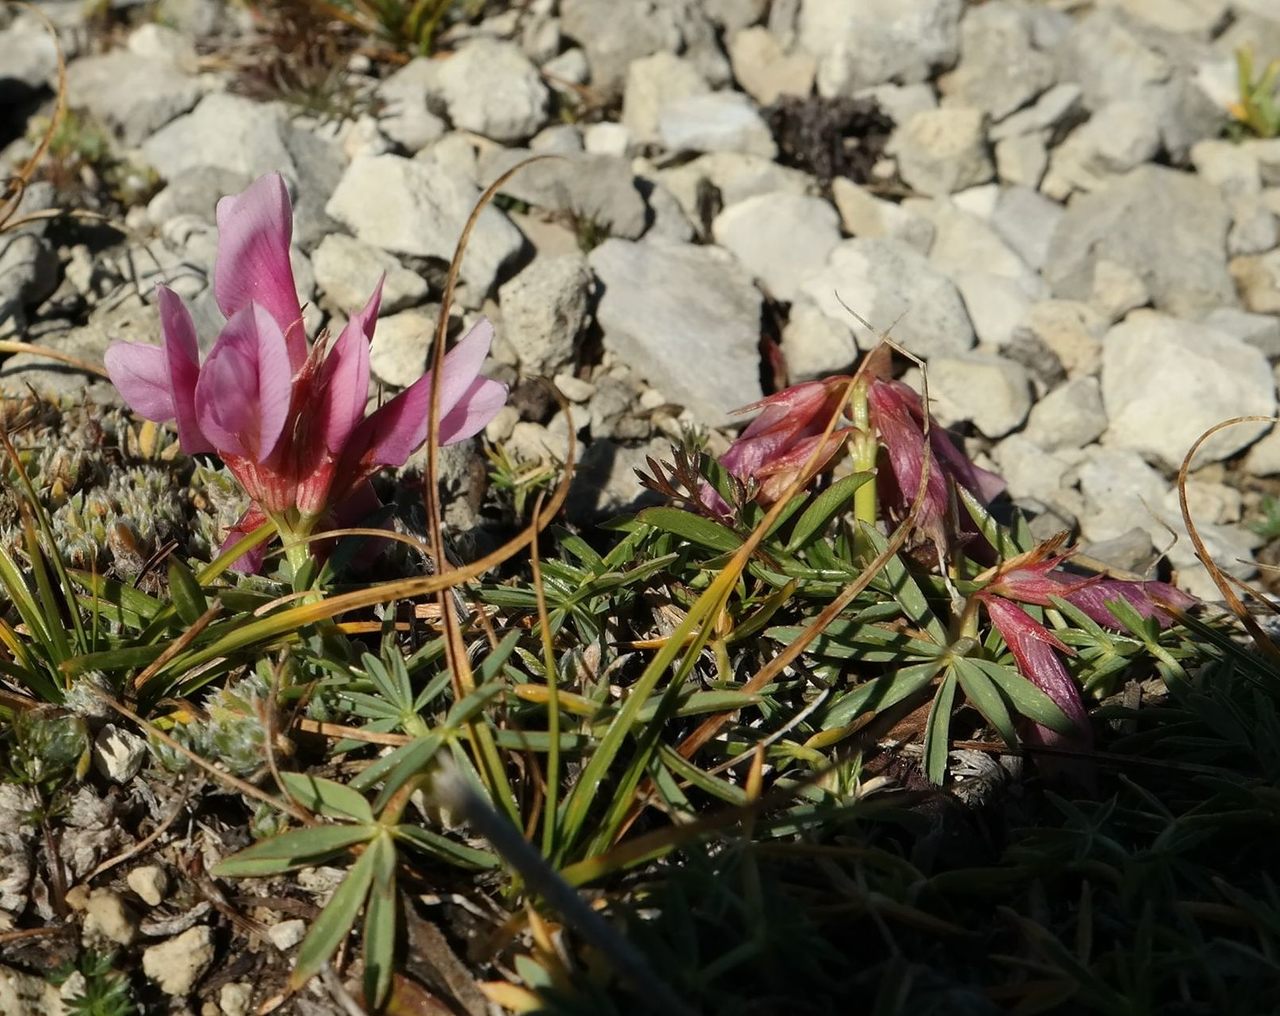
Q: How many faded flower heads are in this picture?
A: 2